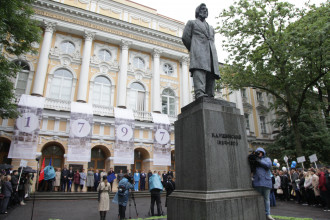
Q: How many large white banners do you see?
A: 4